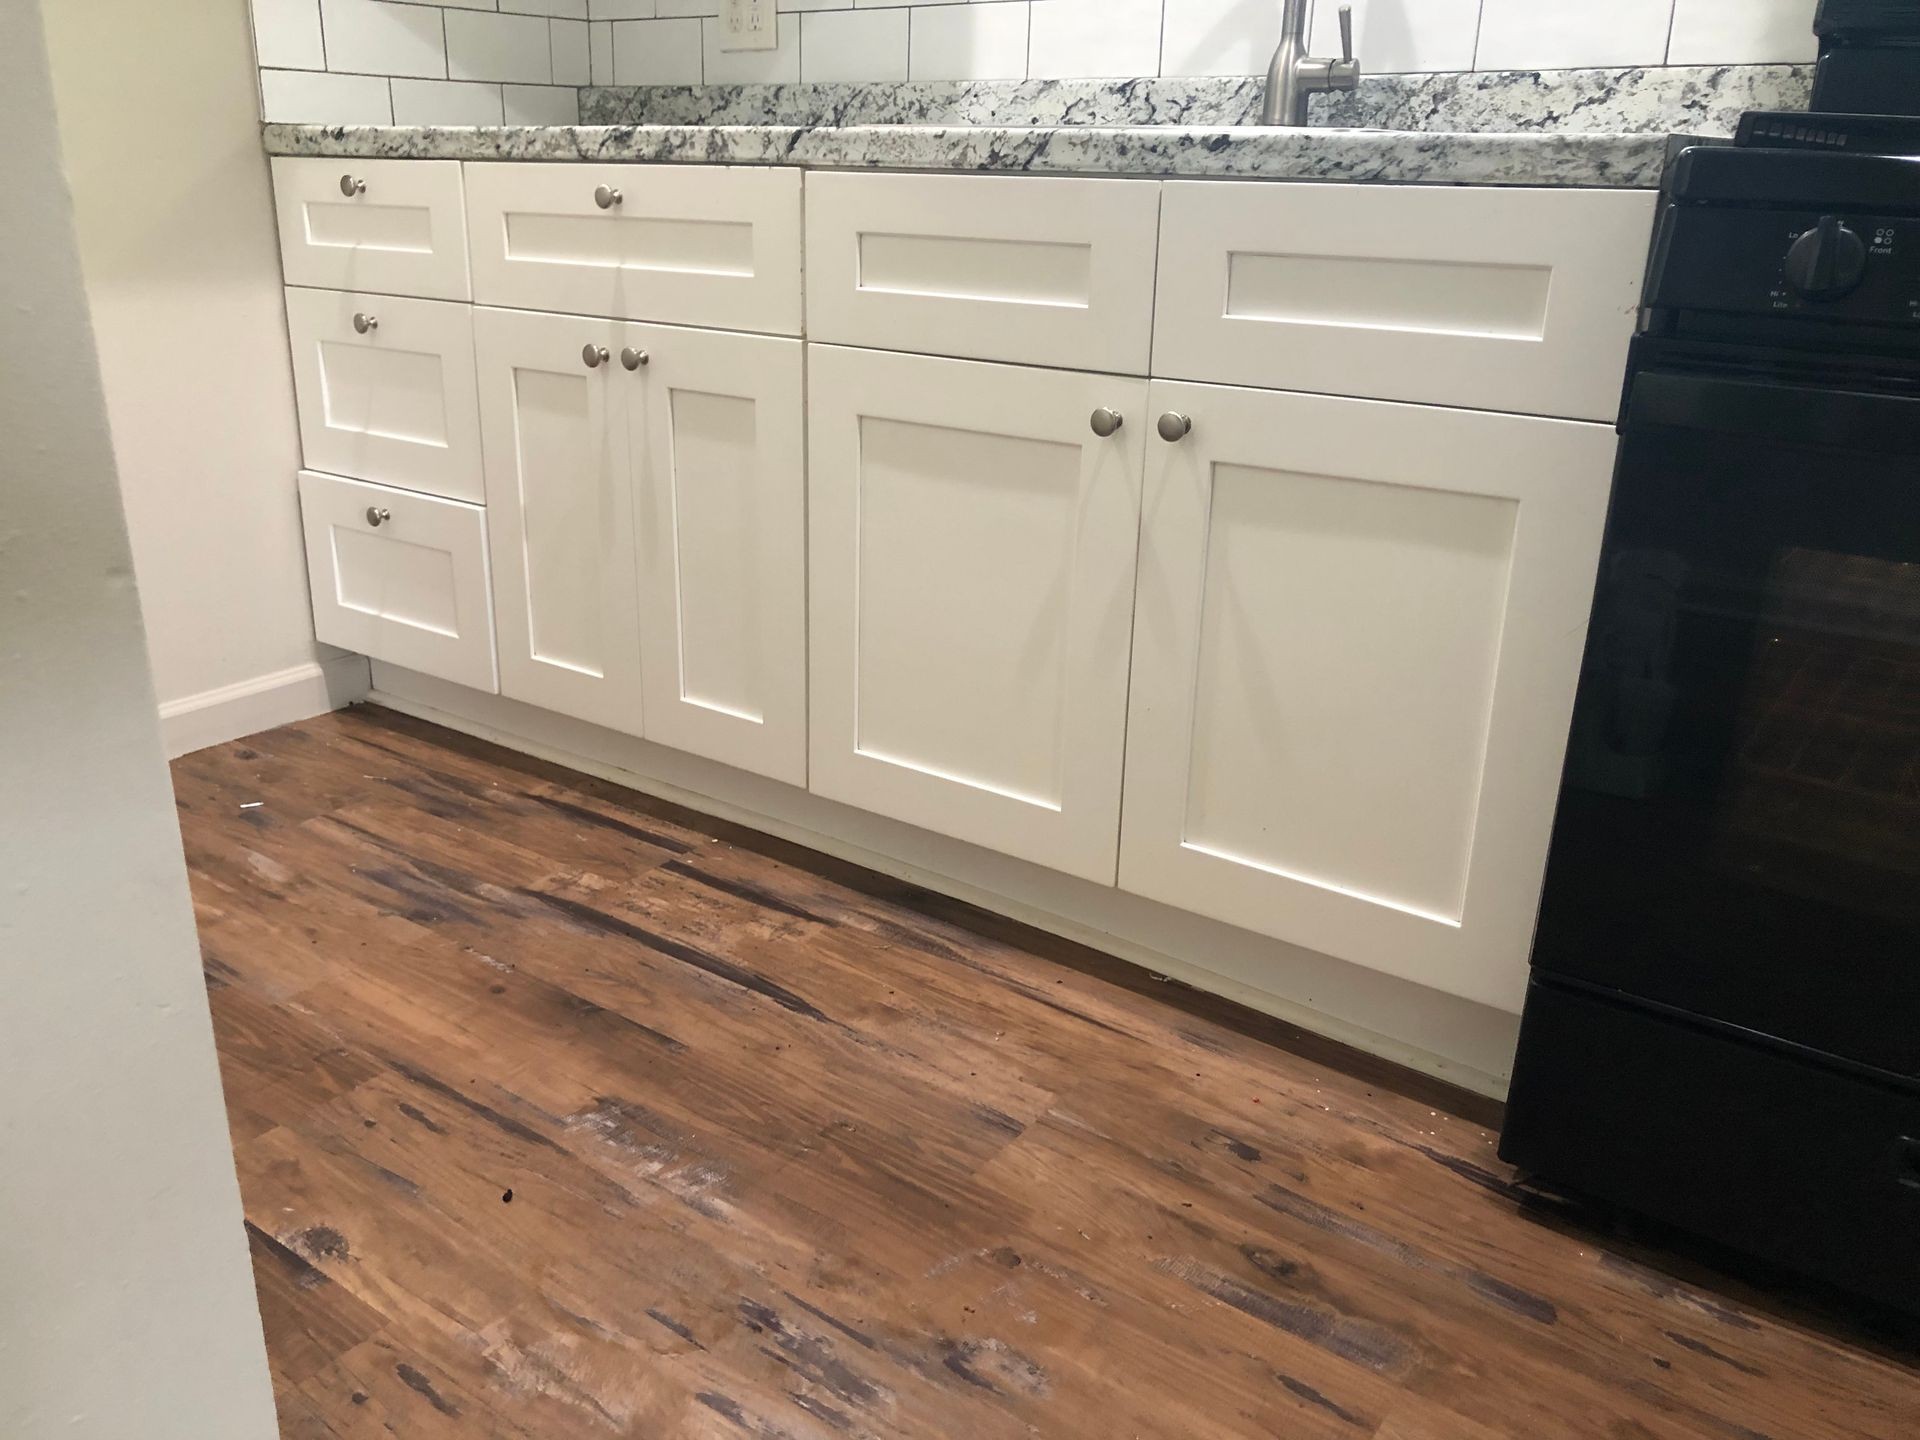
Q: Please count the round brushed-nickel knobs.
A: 8